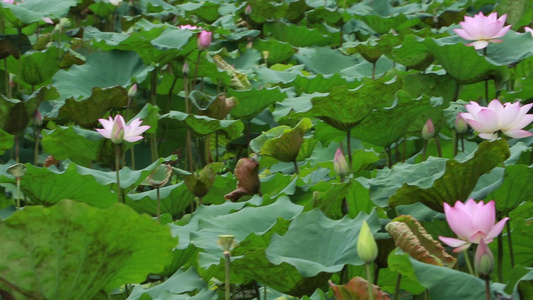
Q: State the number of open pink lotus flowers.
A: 4